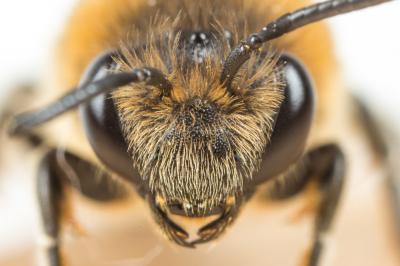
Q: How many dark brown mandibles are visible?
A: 2